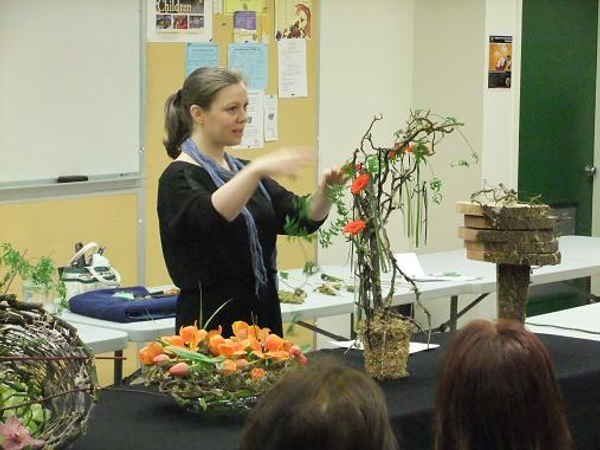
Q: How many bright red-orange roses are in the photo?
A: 2